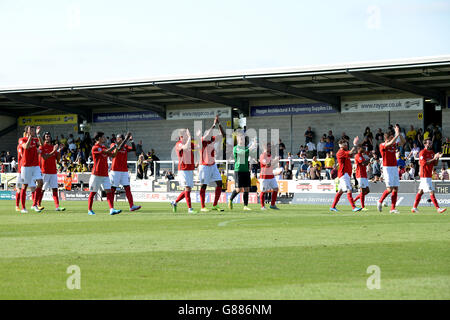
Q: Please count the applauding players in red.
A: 12